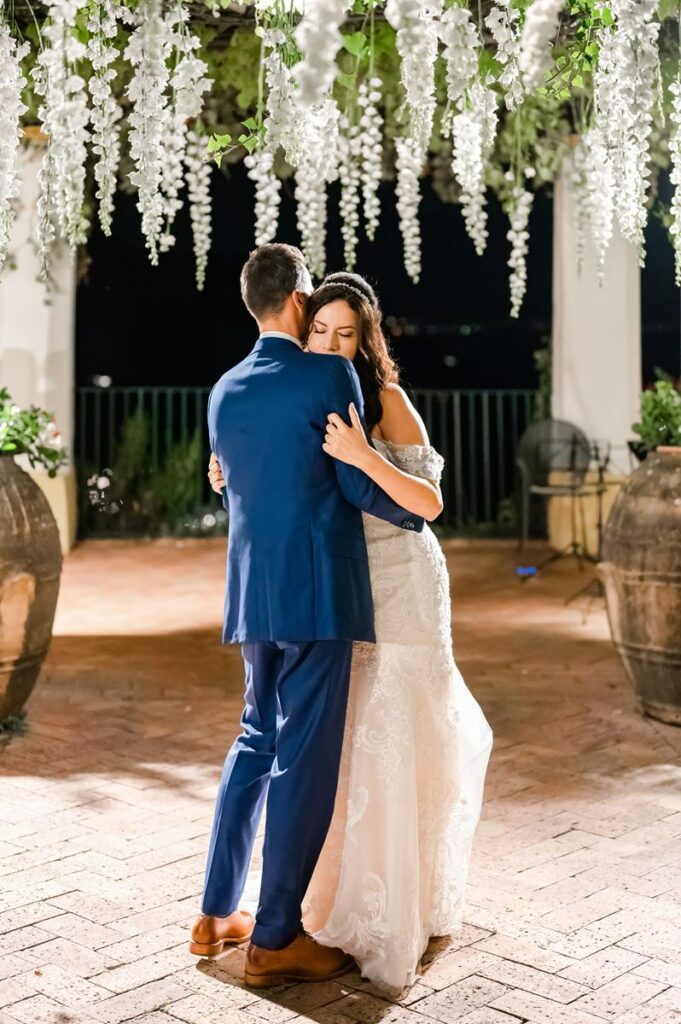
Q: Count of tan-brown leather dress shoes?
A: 2